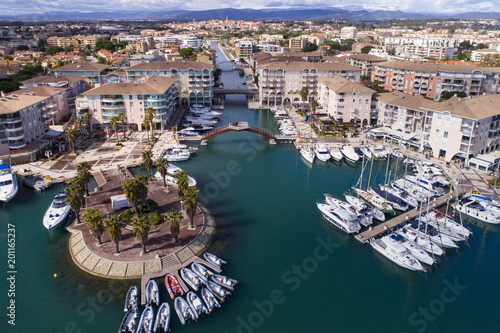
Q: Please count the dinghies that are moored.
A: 14